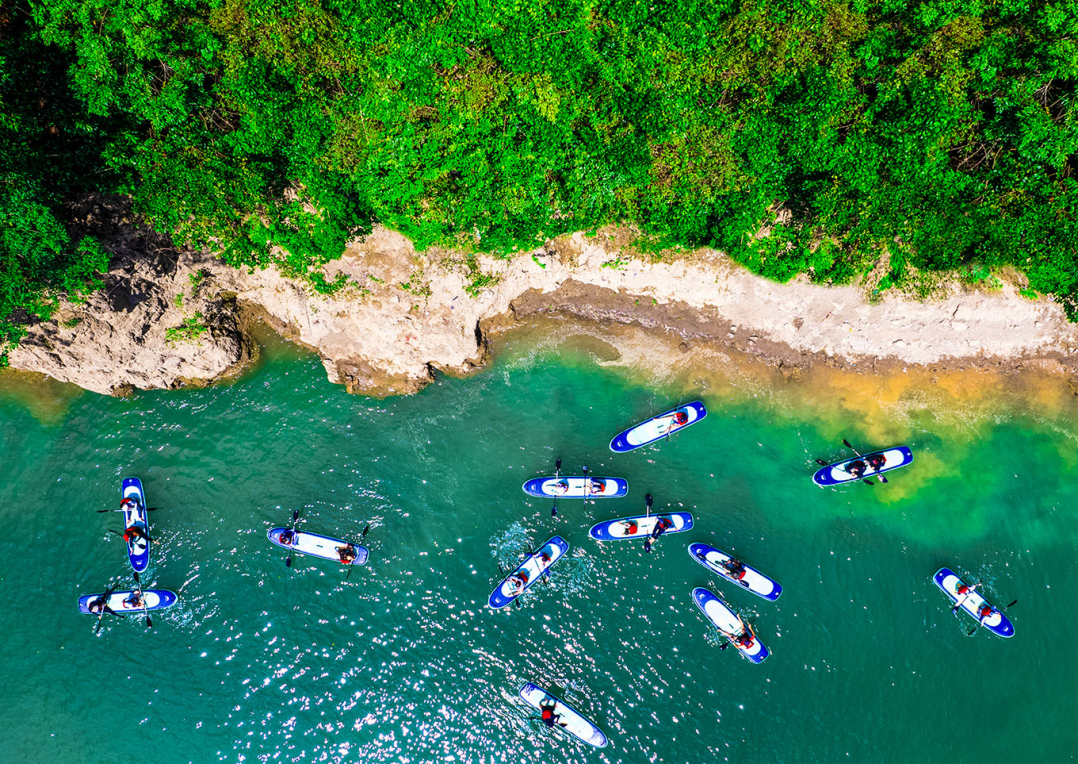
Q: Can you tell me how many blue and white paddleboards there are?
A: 12